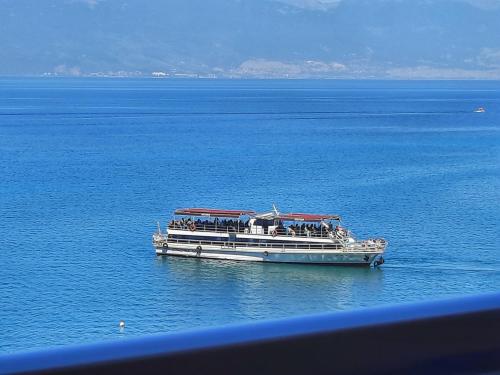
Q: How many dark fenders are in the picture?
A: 3